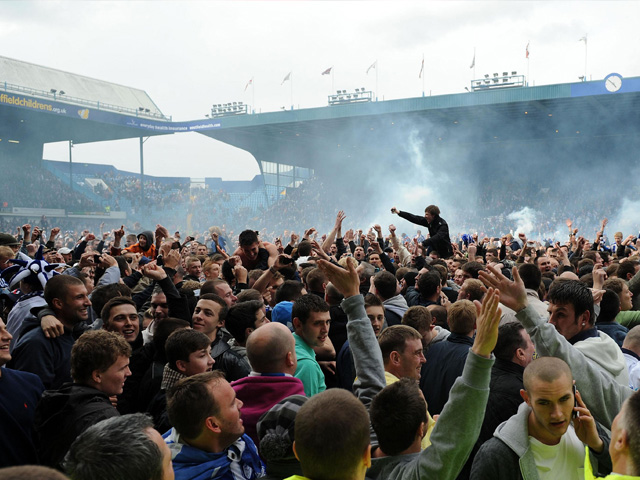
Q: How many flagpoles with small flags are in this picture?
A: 8